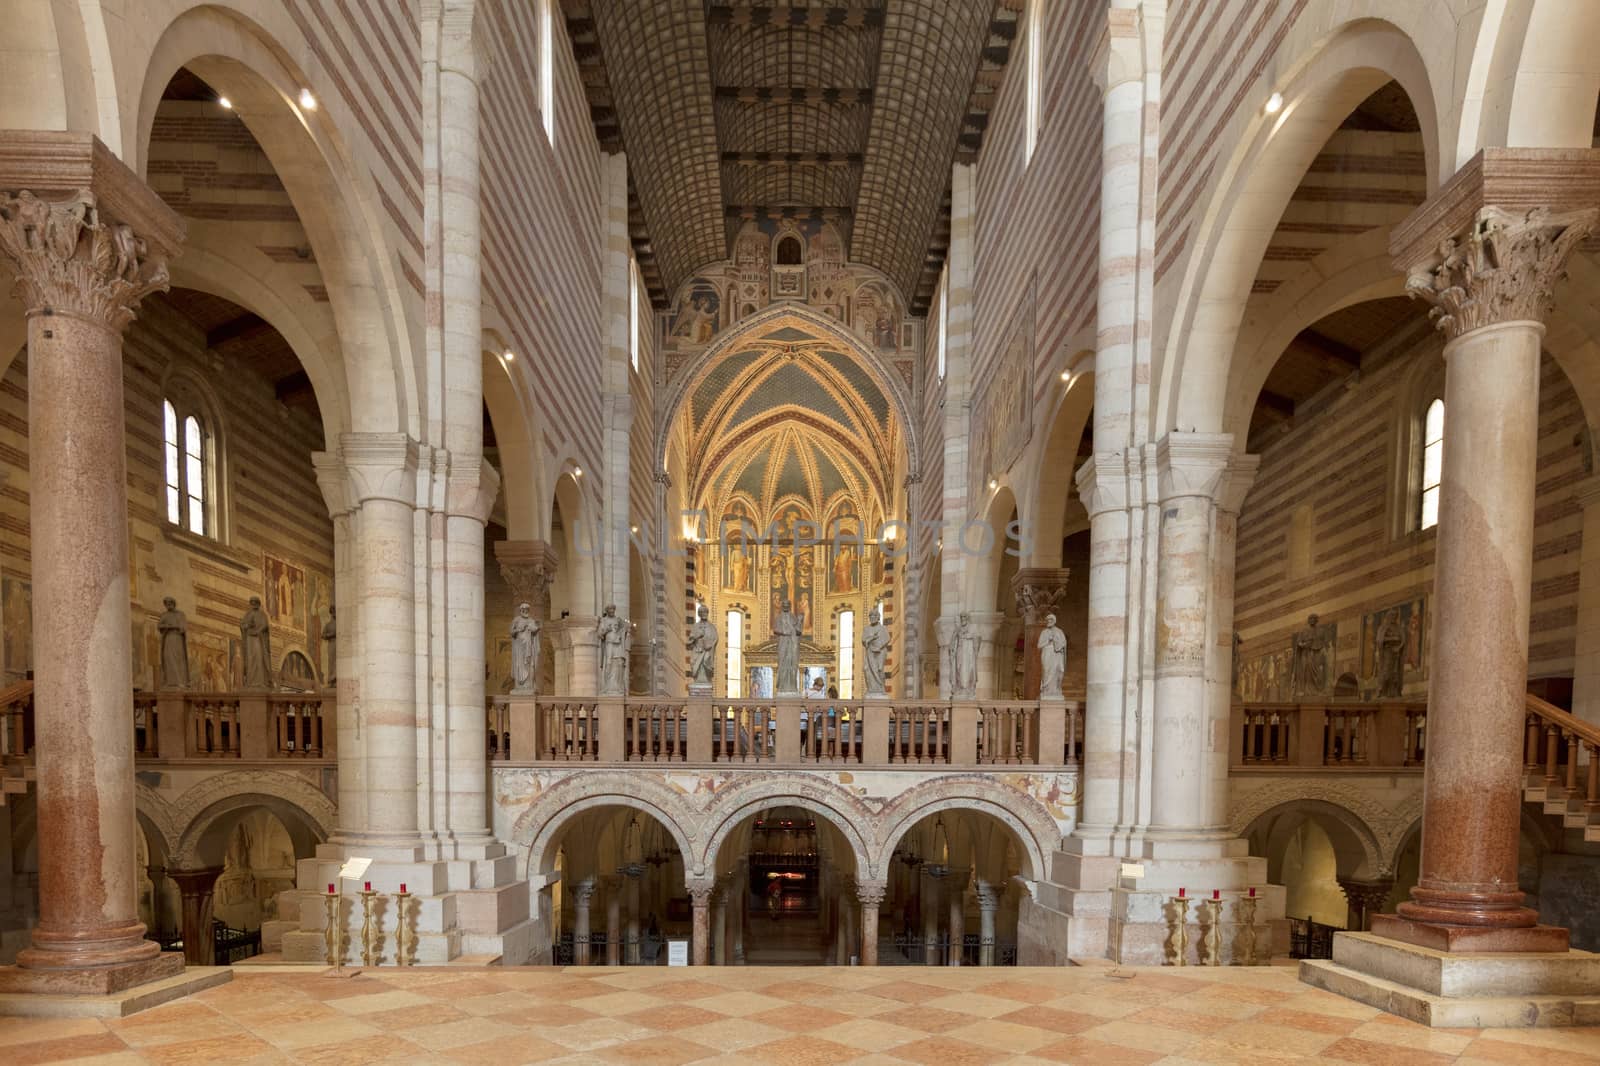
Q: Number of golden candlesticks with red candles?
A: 6